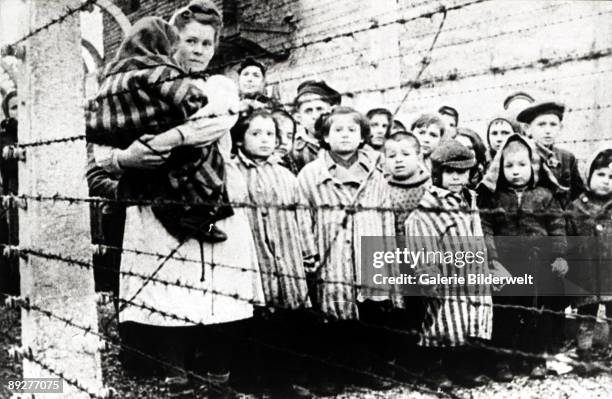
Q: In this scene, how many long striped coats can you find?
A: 3